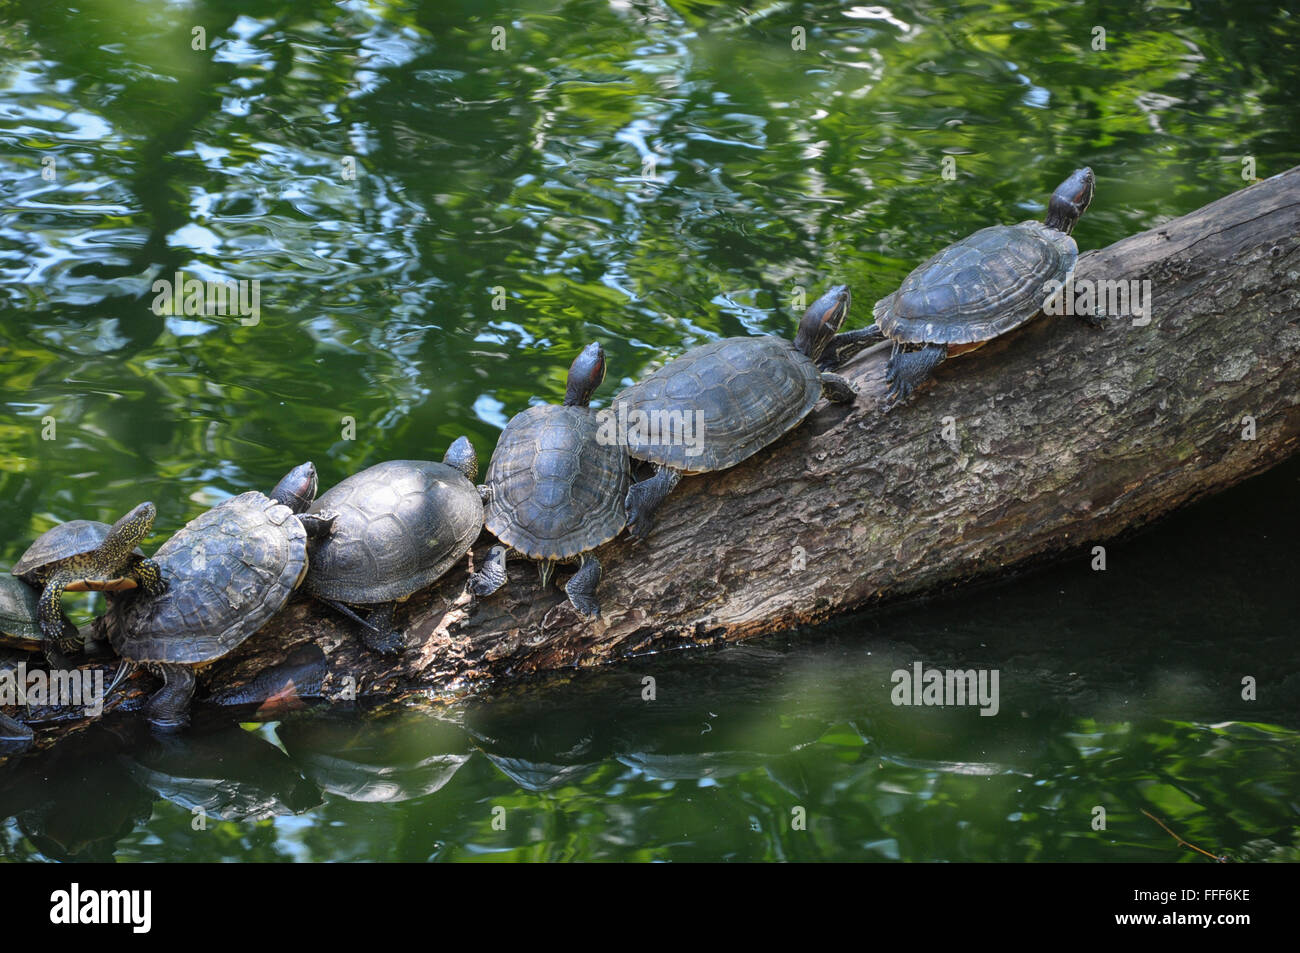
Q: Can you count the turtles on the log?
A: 7